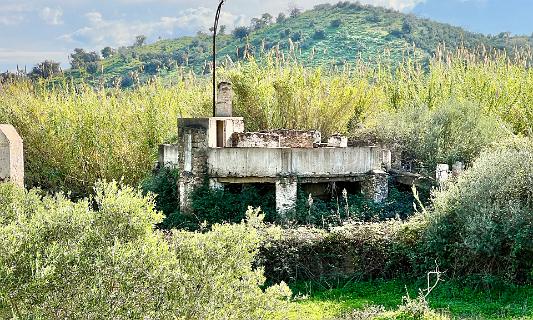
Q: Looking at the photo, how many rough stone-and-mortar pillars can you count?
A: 3